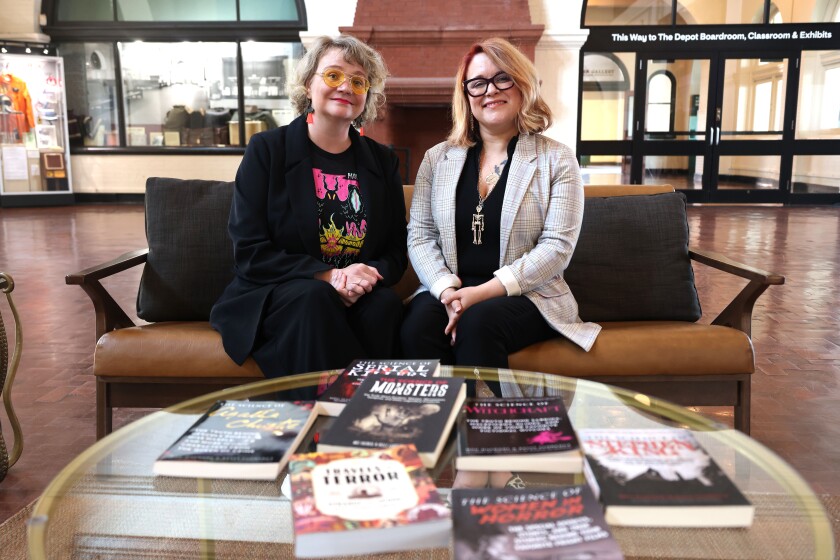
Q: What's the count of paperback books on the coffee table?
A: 7